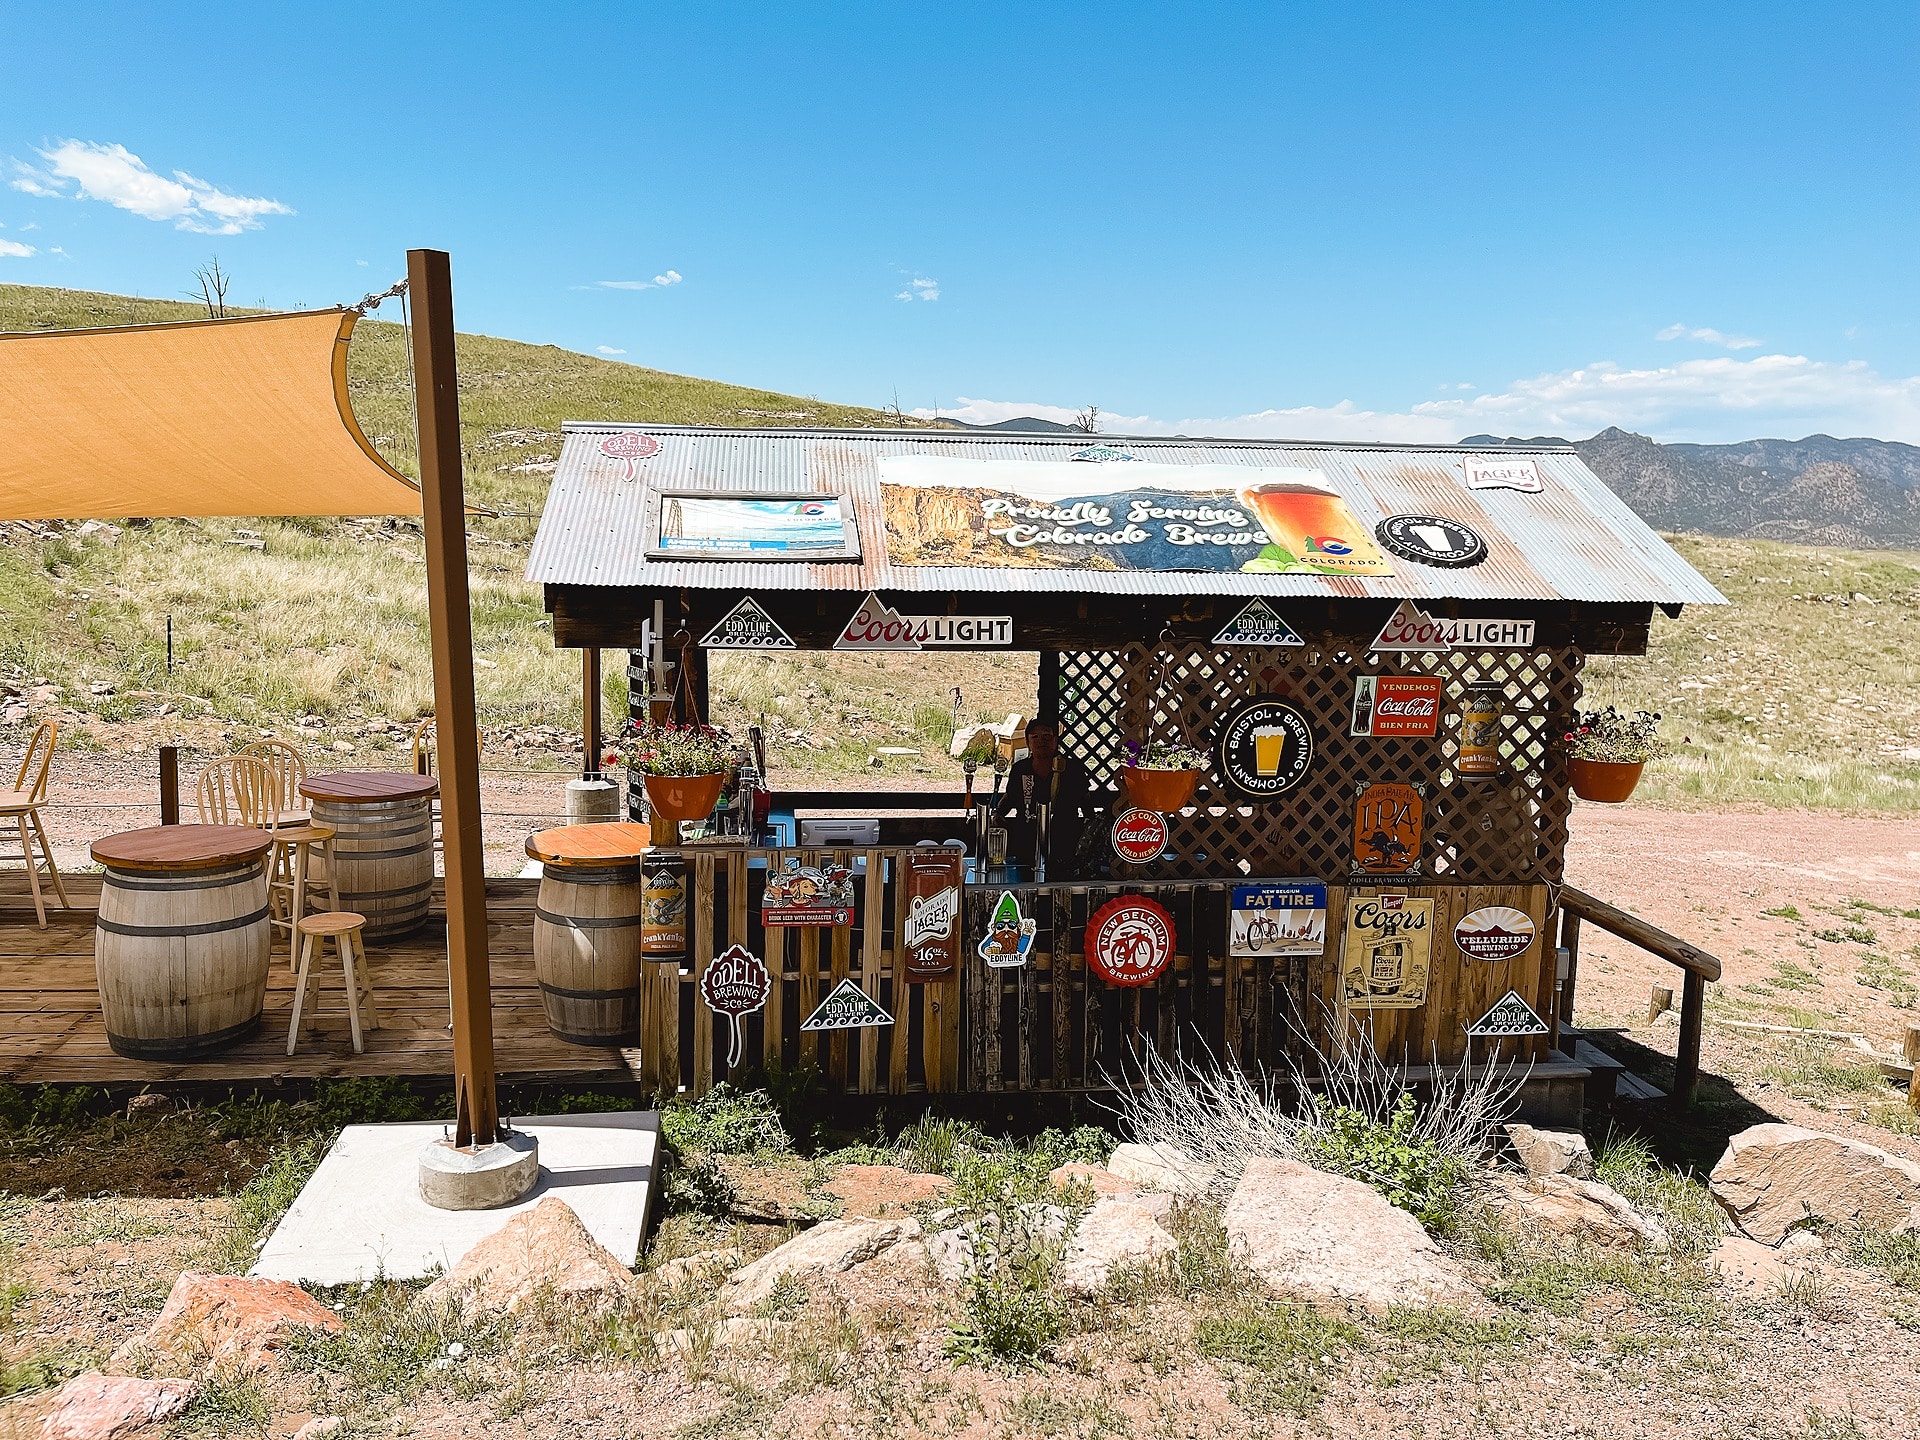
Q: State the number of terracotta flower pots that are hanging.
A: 3